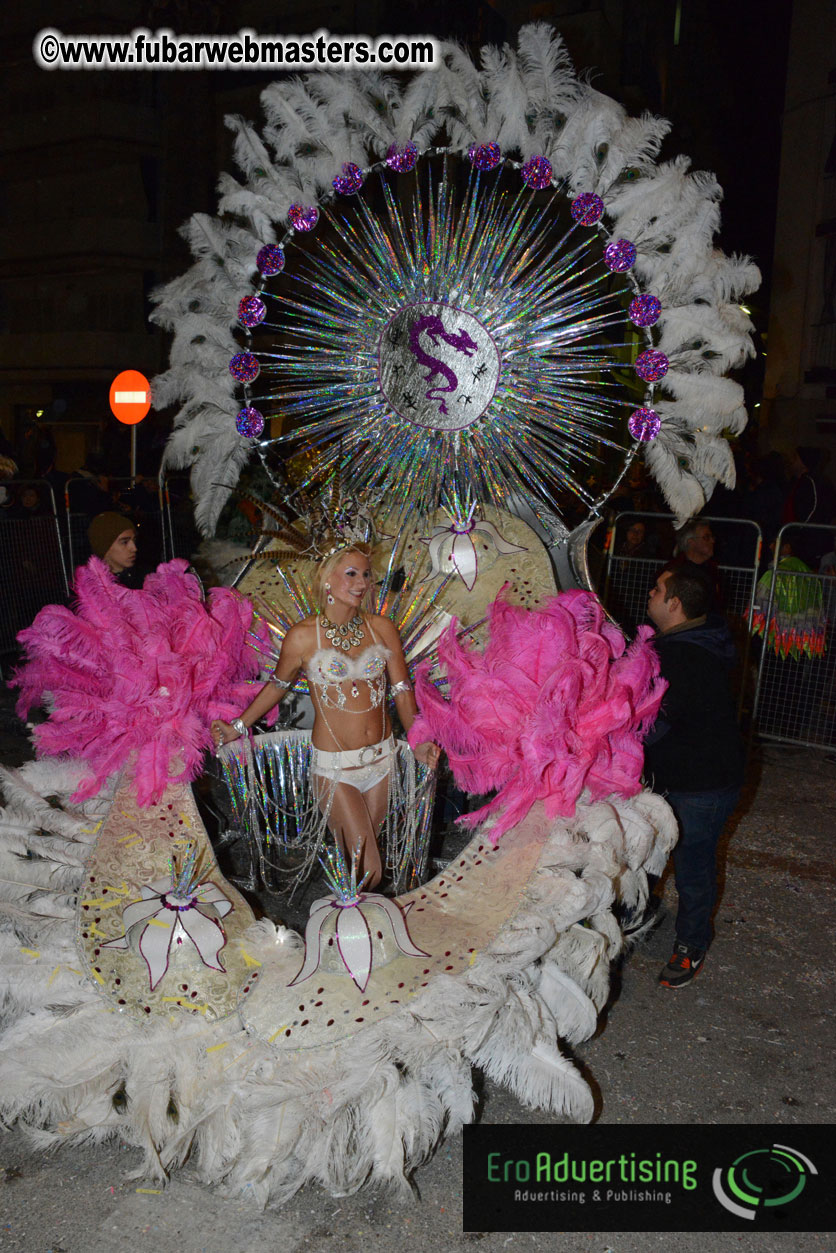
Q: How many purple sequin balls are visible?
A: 14